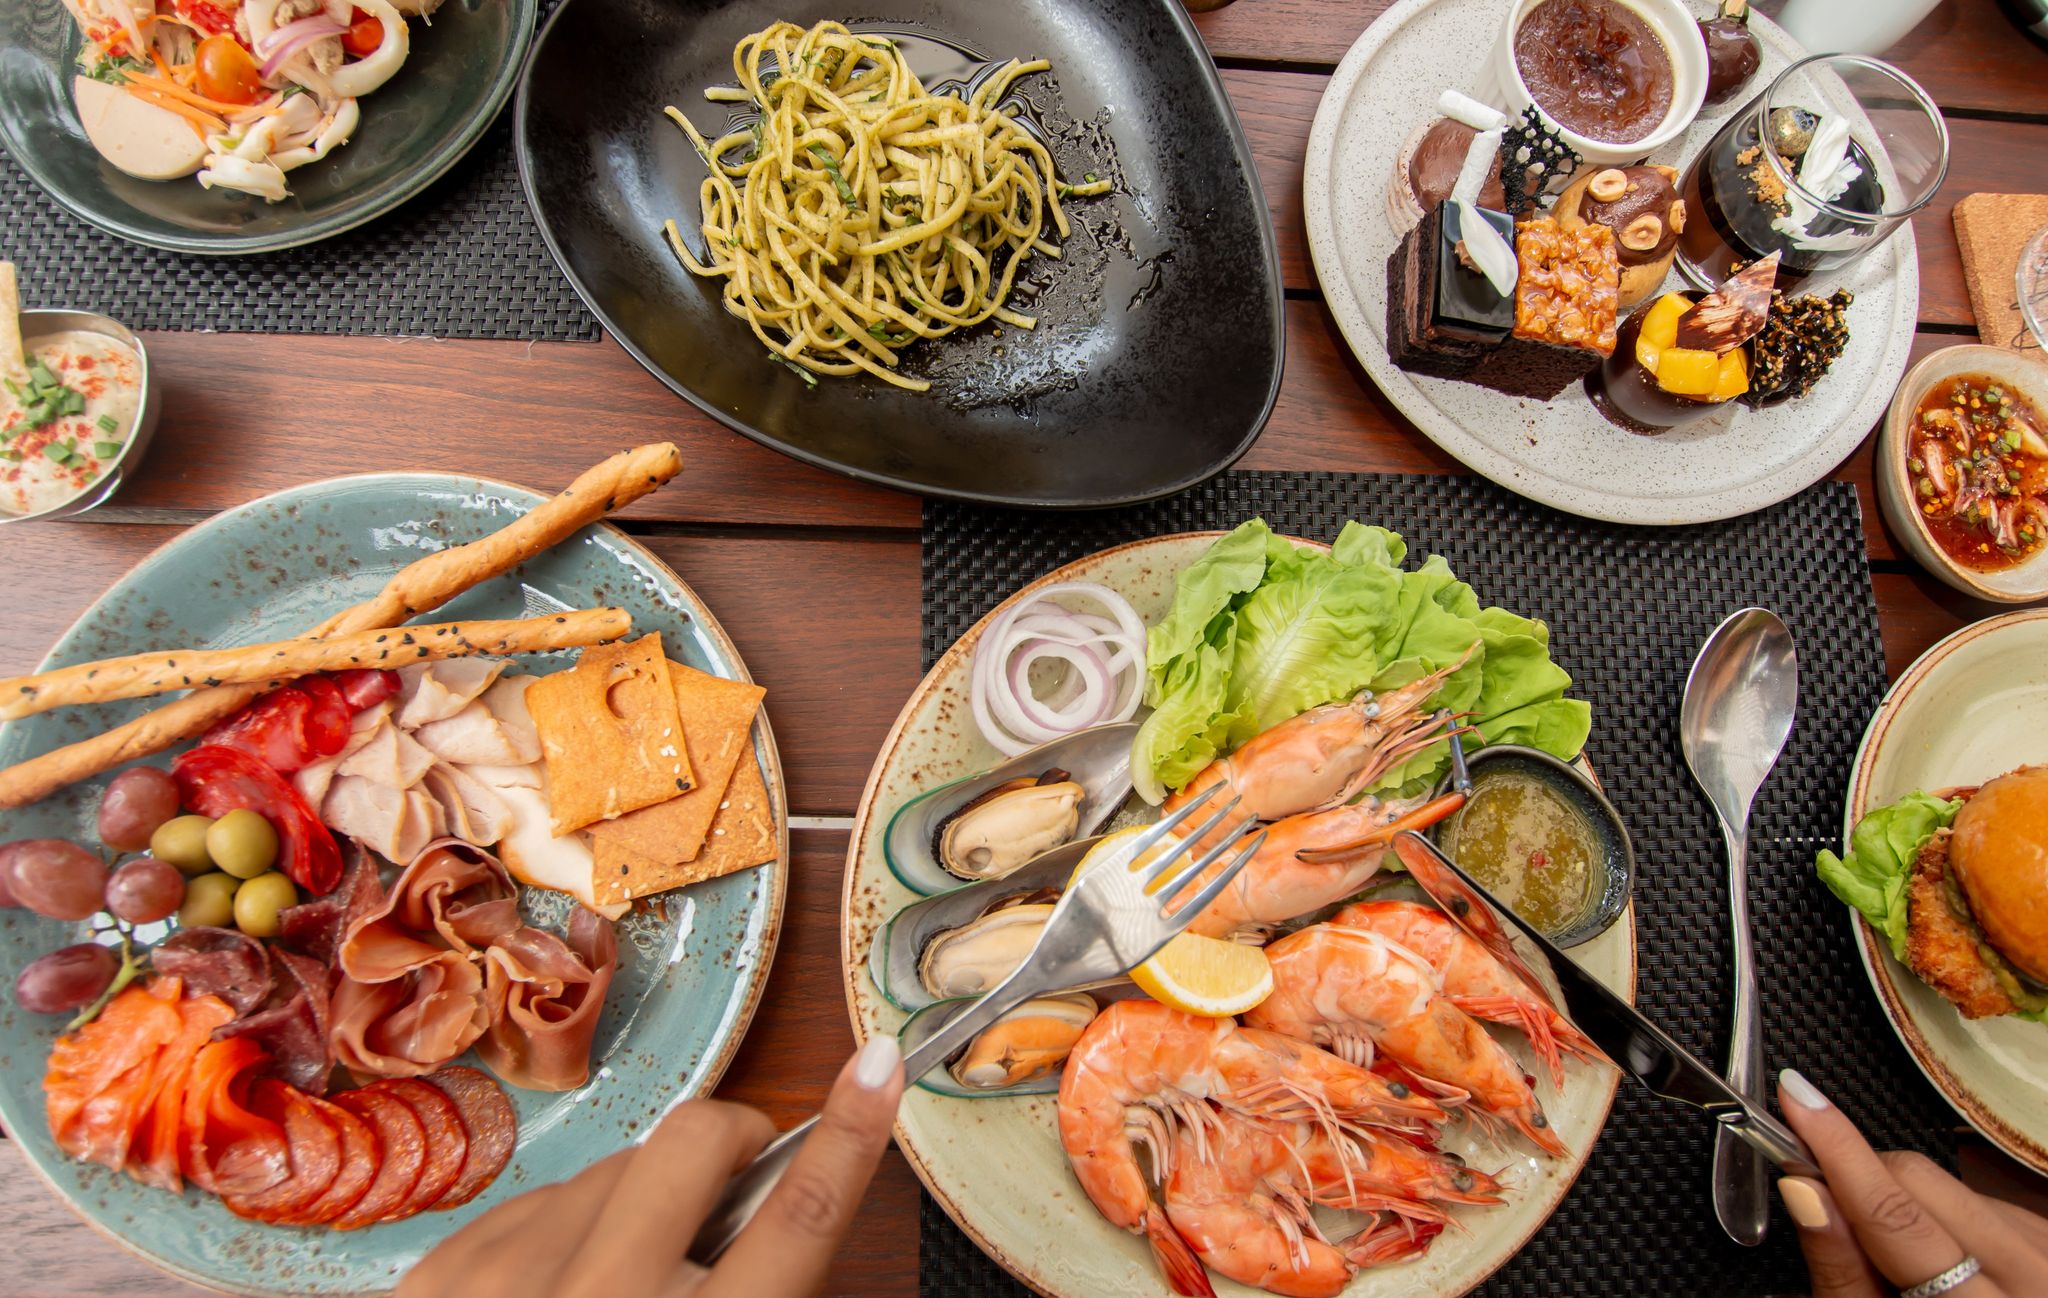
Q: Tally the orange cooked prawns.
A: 6